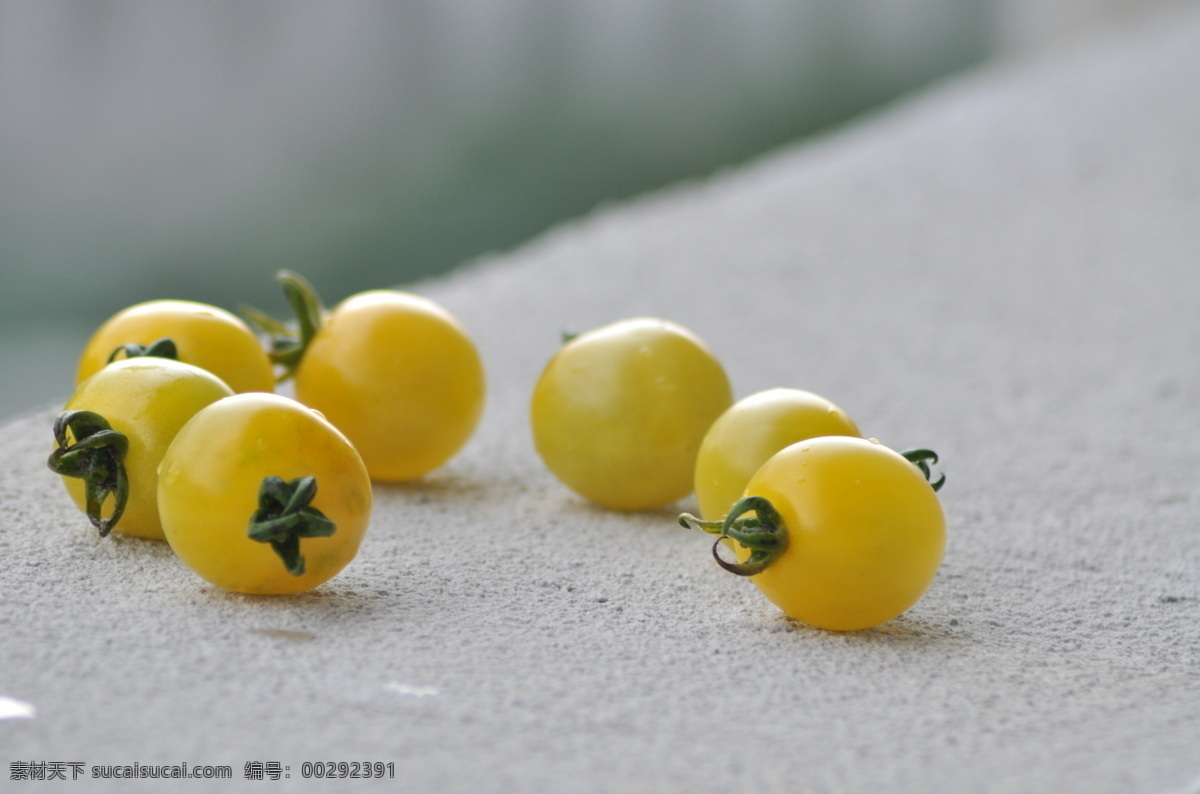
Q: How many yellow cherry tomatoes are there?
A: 7